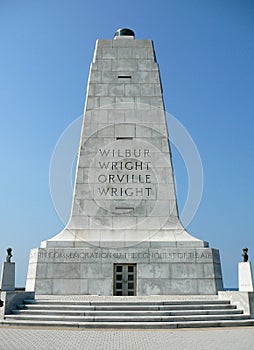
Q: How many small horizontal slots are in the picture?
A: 3